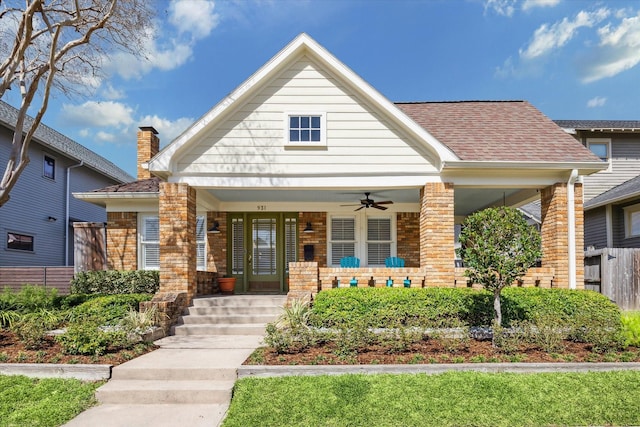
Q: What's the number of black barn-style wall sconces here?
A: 2